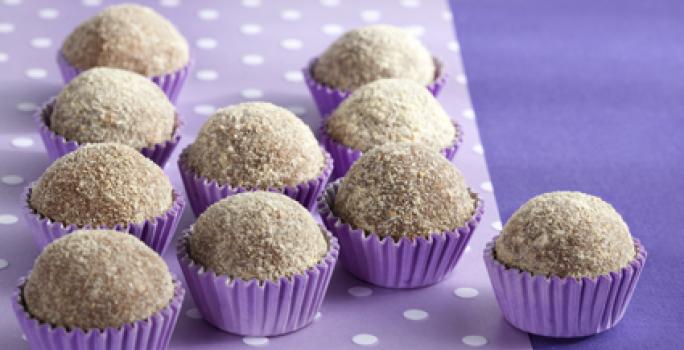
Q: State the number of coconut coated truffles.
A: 10